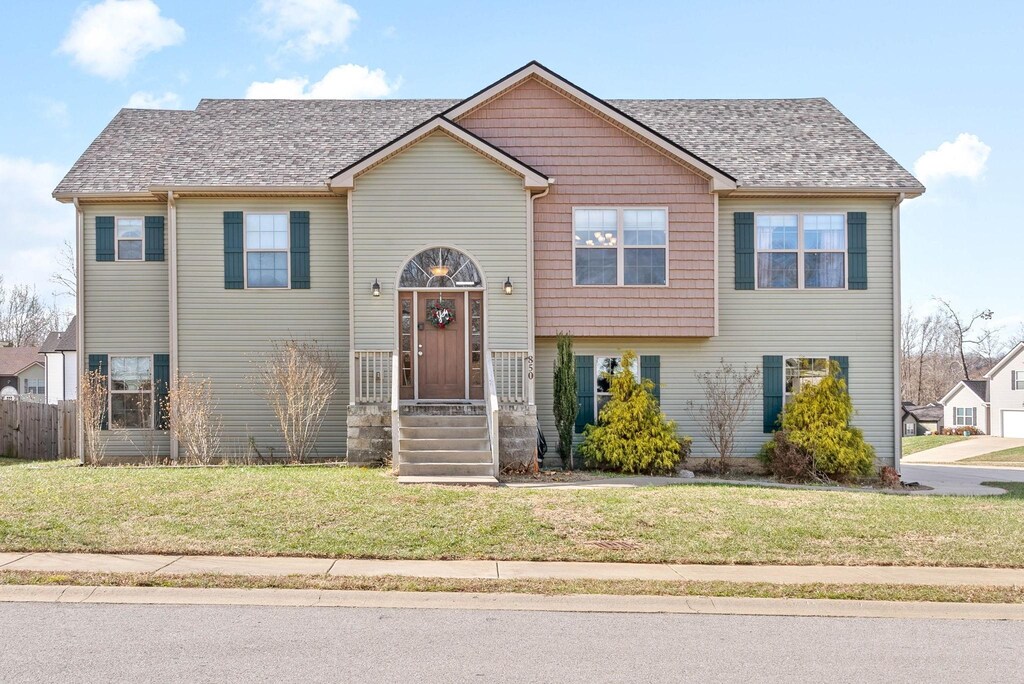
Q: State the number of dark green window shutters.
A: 12